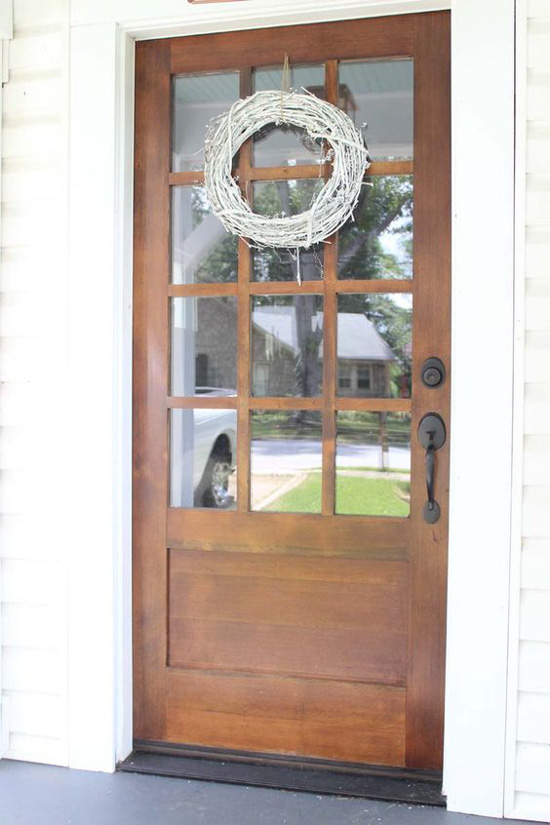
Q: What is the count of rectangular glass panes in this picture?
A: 12